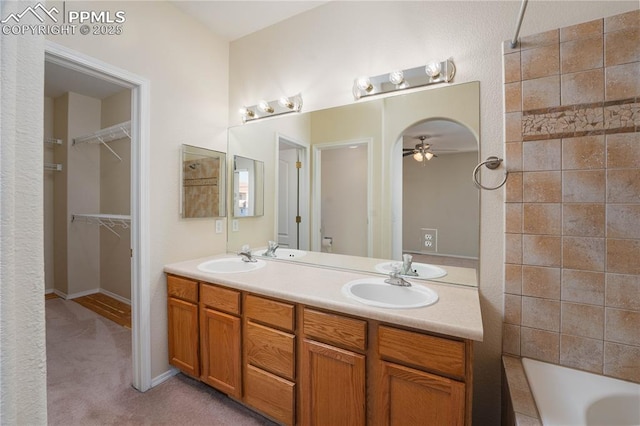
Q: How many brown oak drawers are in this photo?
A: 7